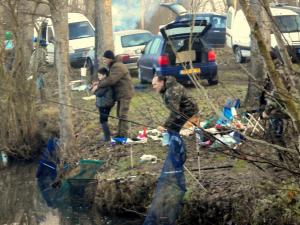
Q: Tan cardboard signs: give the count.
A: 1